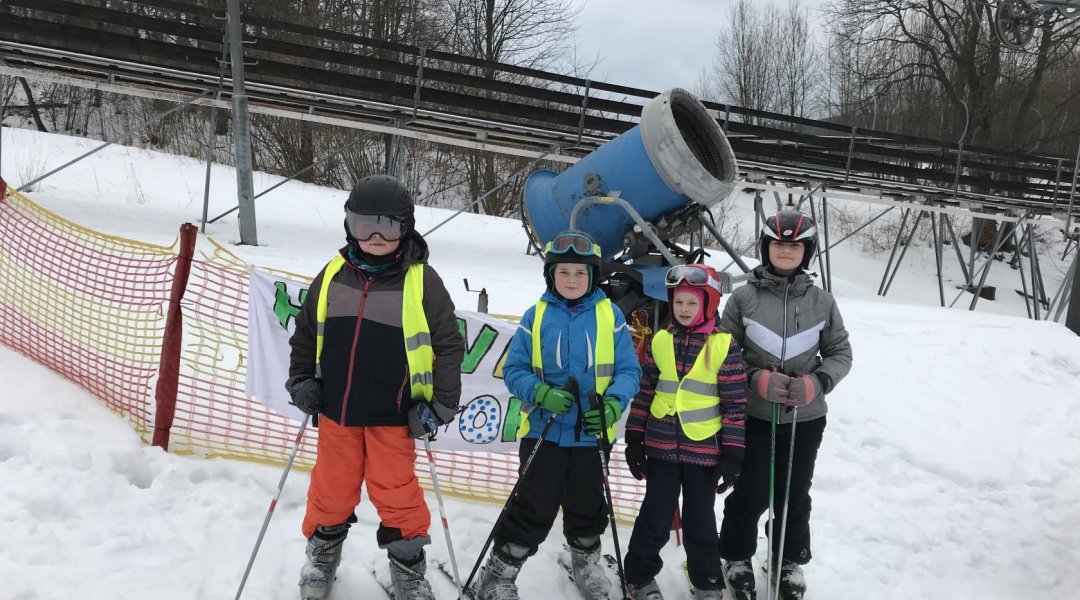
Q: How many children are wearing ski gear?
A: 4